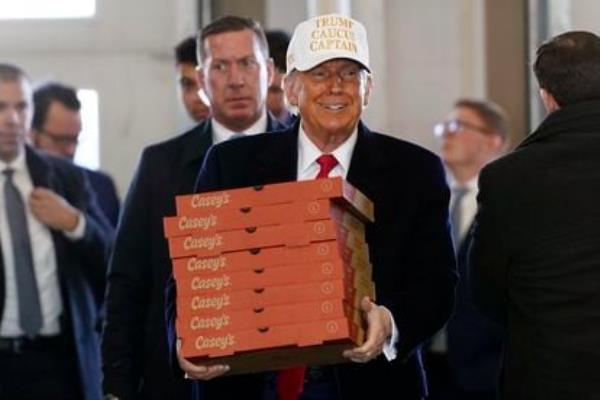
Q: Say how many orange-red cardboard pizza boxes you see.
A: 8